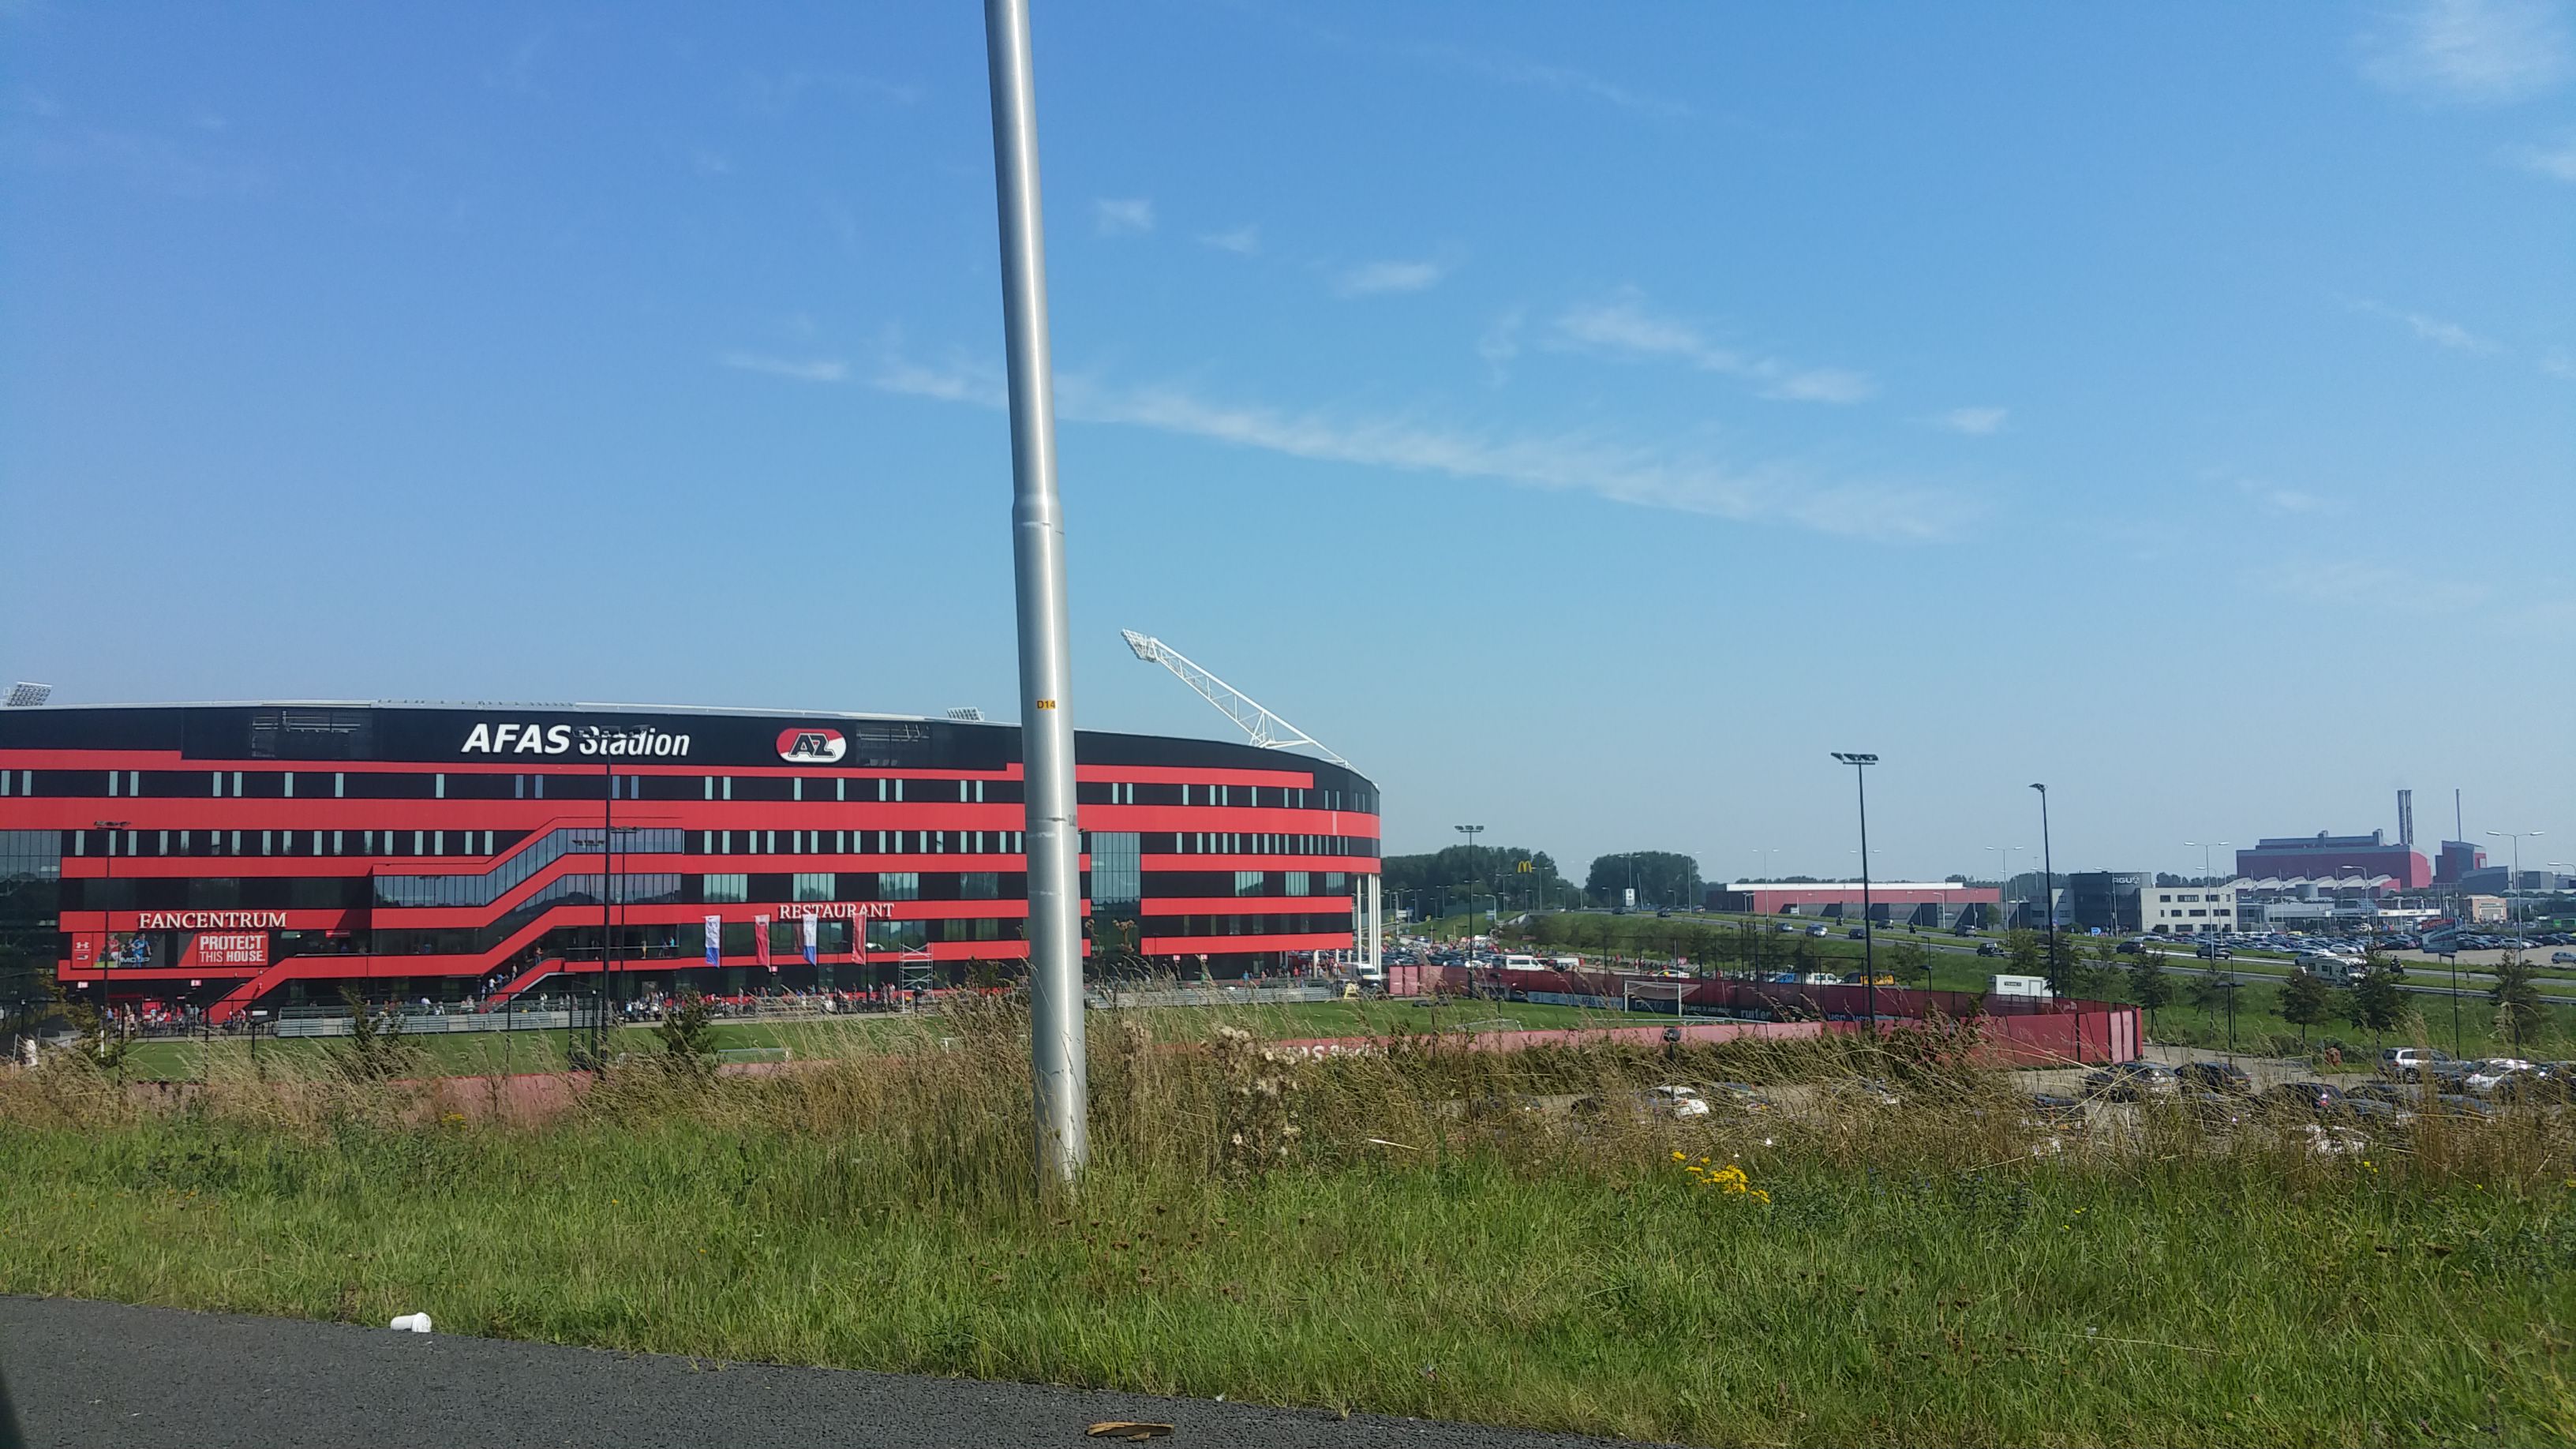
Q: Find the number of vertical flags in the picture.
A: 4